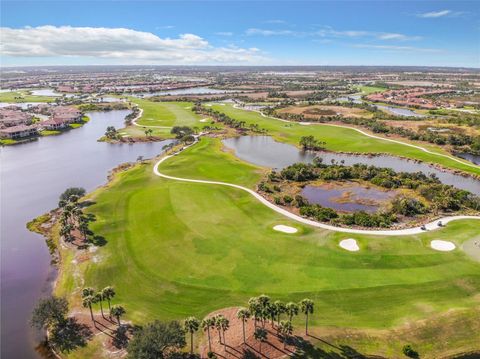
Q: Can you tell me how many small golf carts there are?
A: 2